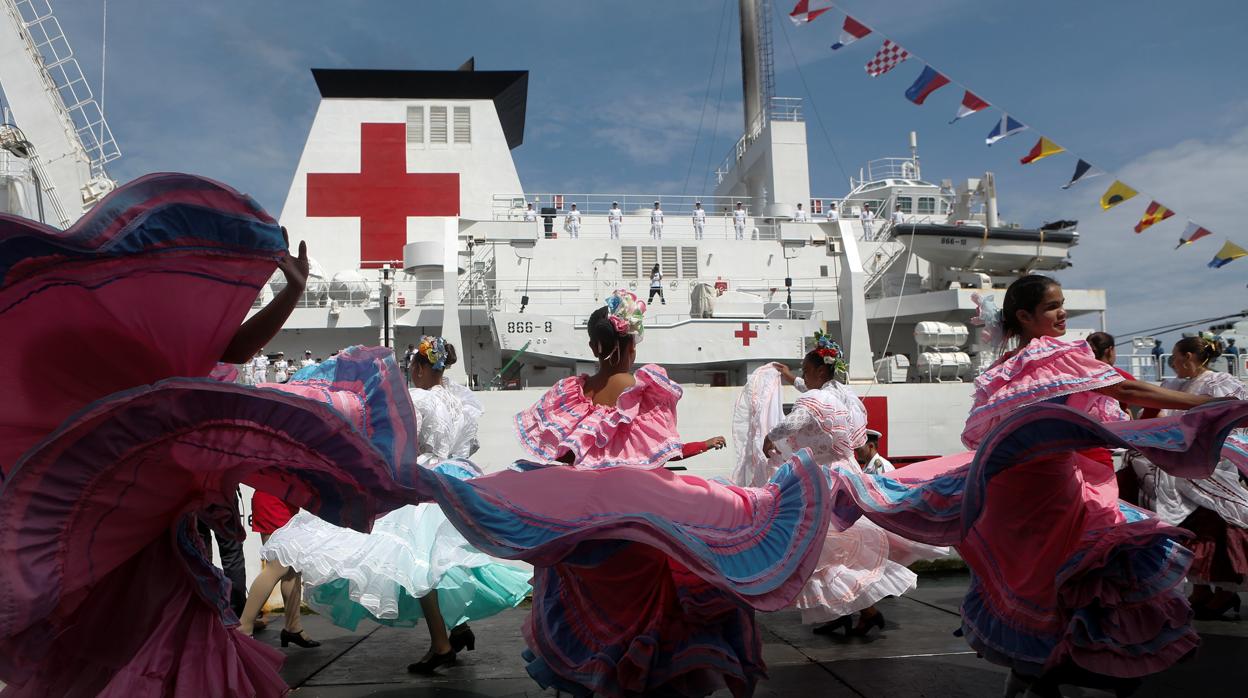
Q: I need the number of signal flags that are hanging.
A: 12